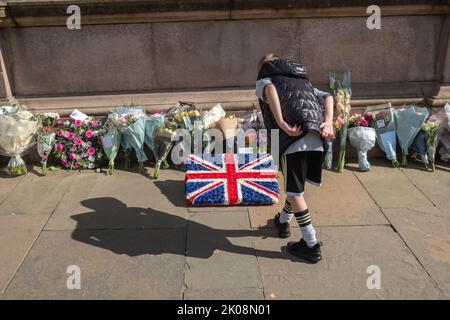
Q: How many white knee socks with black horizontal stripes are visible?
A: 2